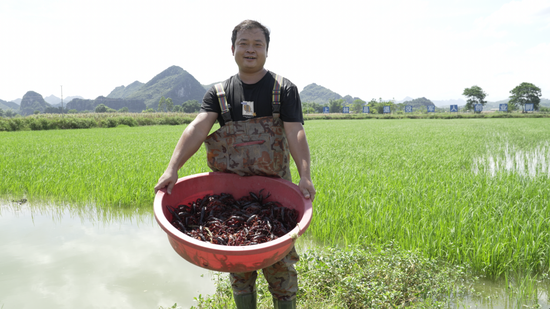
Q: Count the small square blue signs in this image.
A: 10